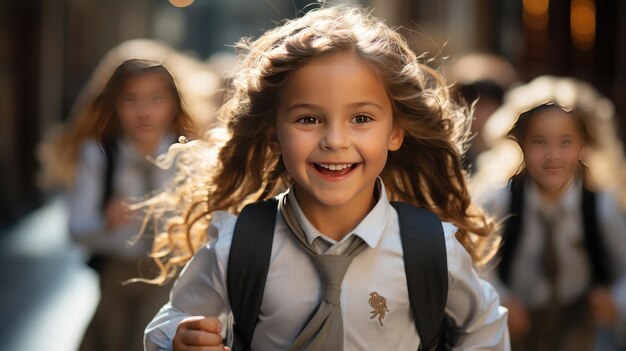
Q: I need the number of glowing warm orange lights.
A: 3